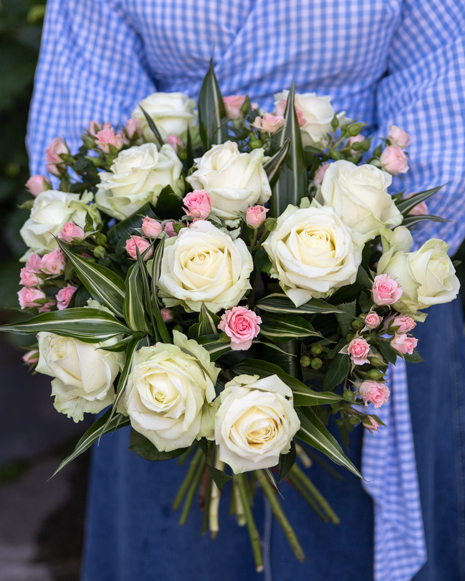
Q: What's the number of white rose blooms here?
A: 12